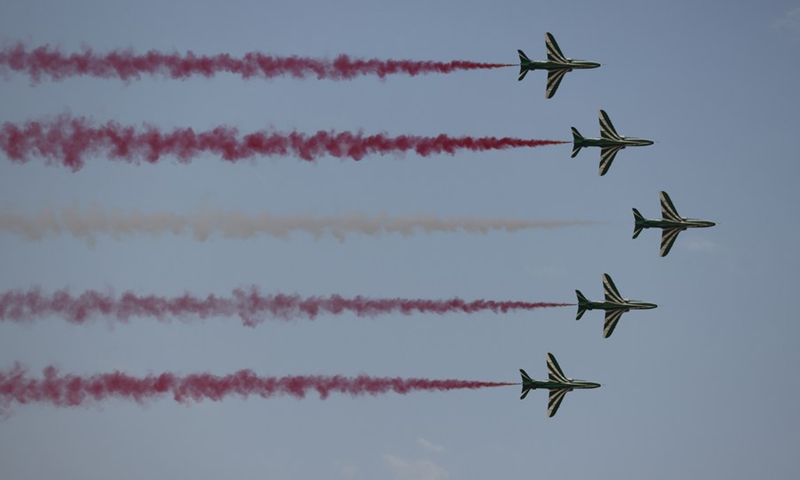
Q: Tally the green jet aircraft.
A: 5